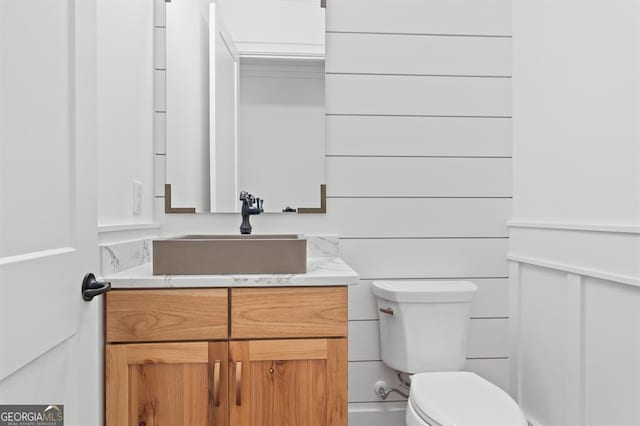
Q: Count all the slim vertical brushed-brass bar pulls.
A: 2